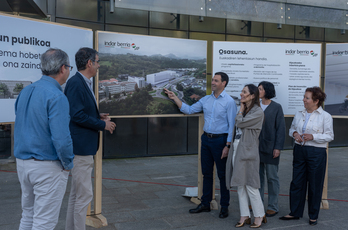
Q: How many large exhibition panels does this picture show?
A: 4